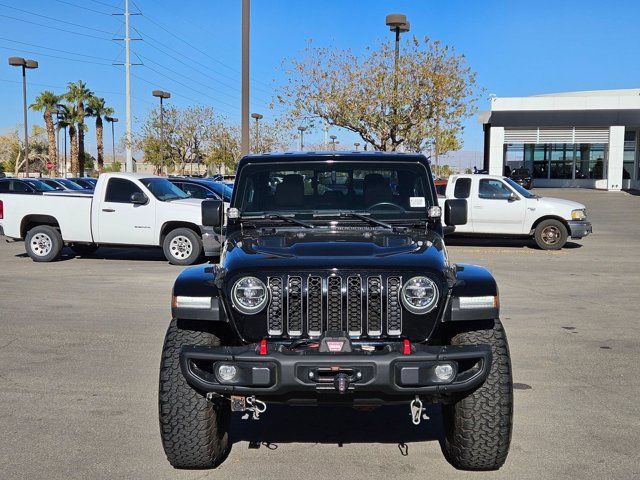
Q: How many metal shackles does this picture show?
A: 2